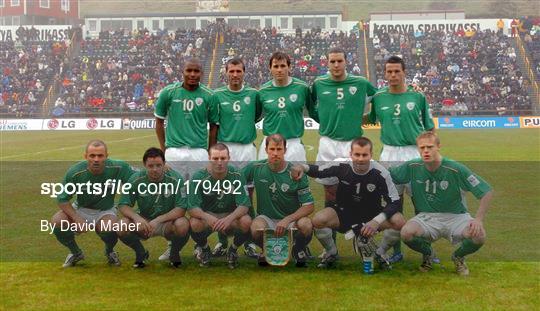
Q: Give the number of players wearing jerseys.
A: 11